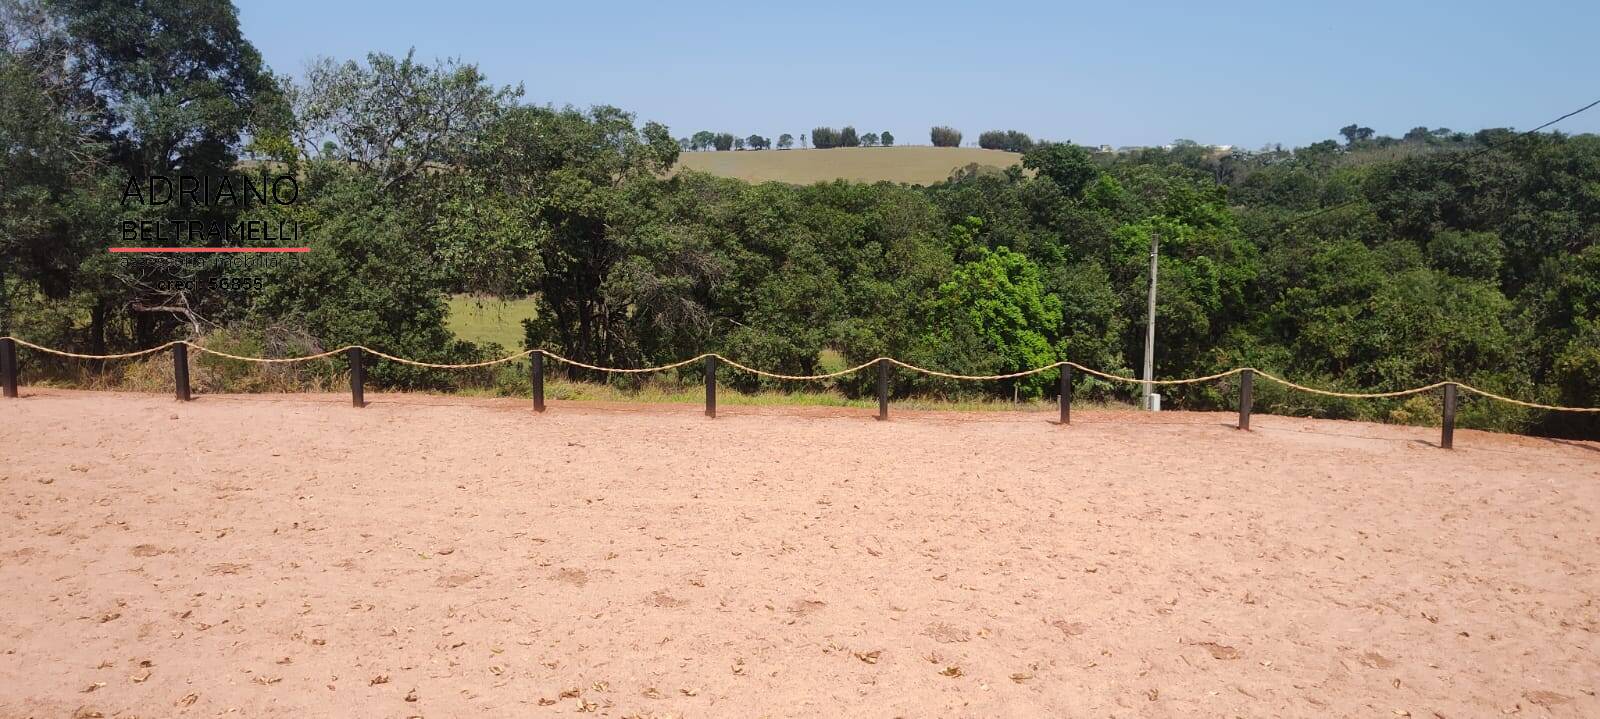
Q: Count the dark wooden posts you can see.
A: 9